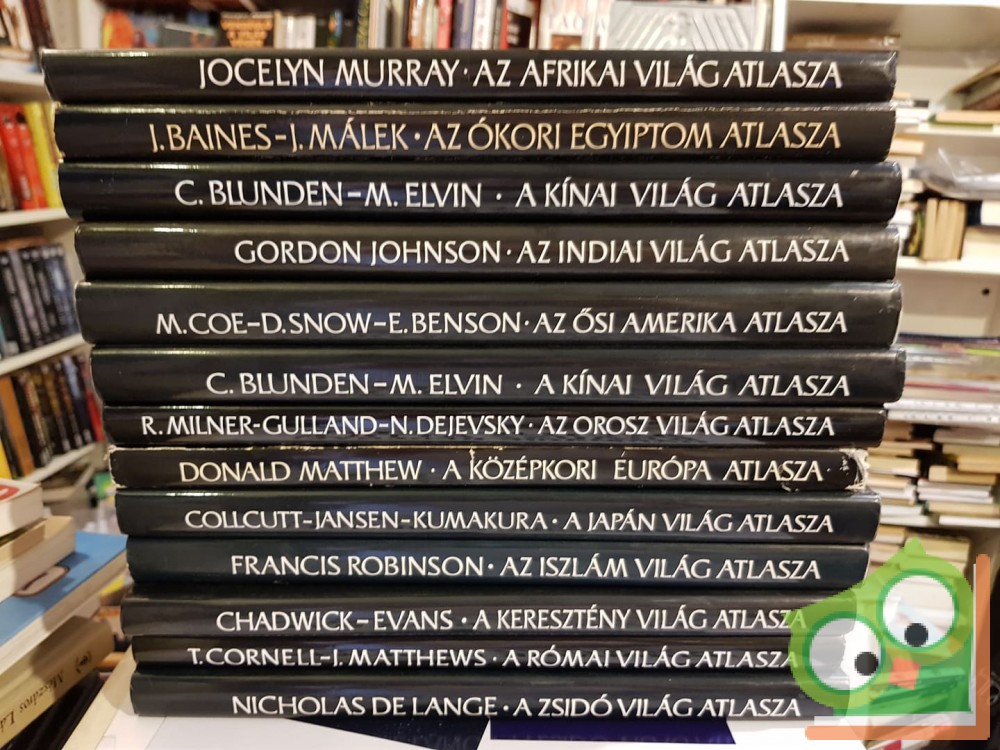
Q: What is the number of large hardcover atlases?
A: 13